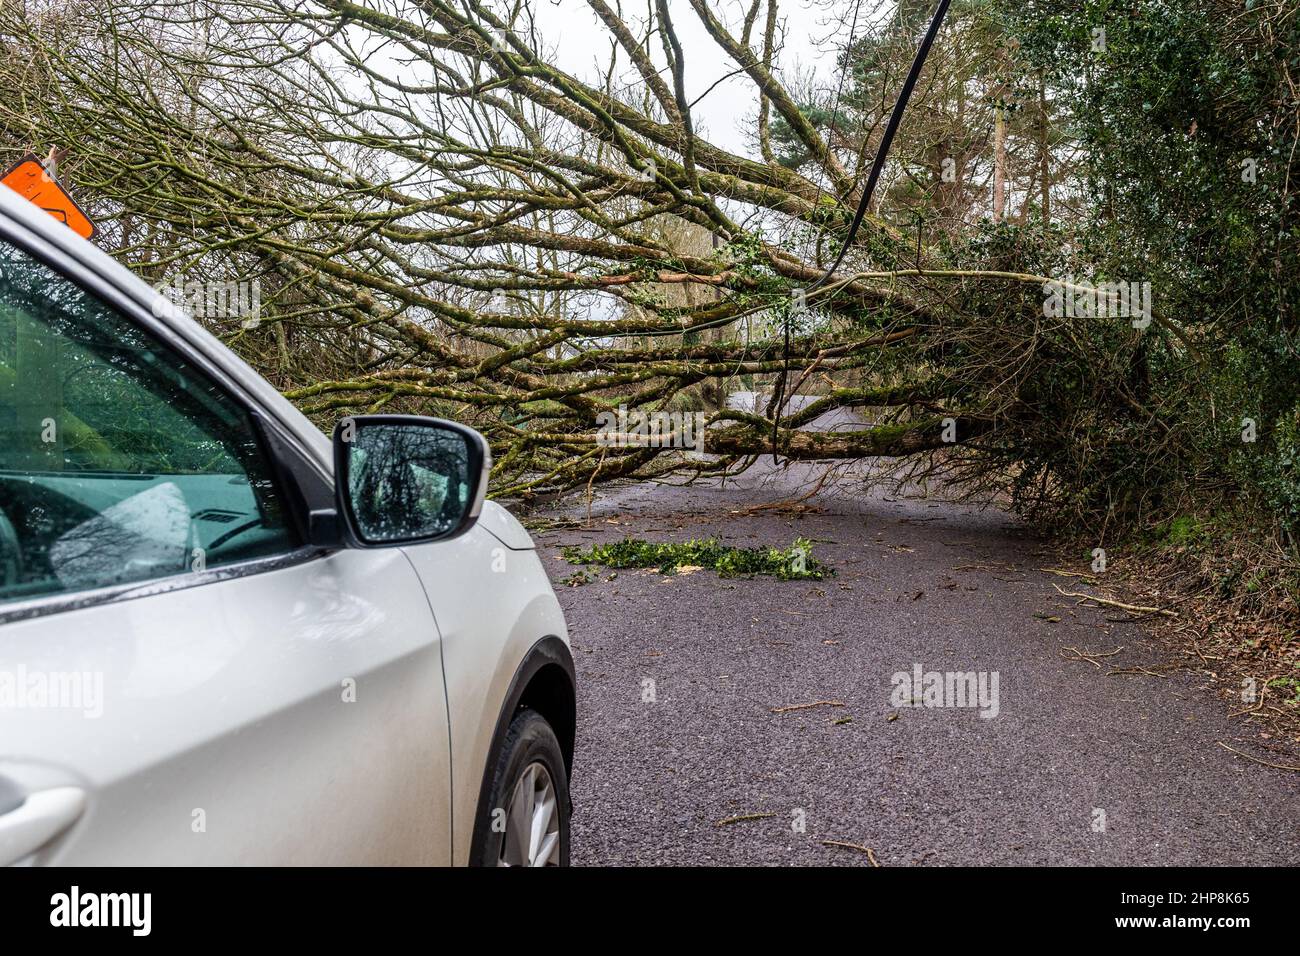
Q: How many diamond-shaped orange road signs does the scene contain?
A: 1